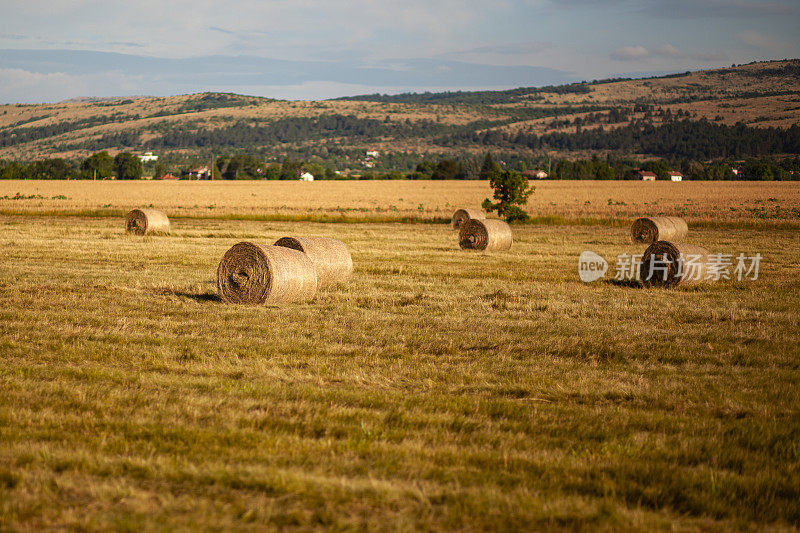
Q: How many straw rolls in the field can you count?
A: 7